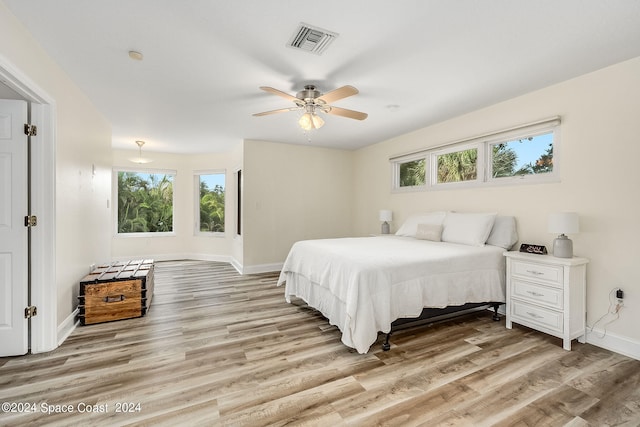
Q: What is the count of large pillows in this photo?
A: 3